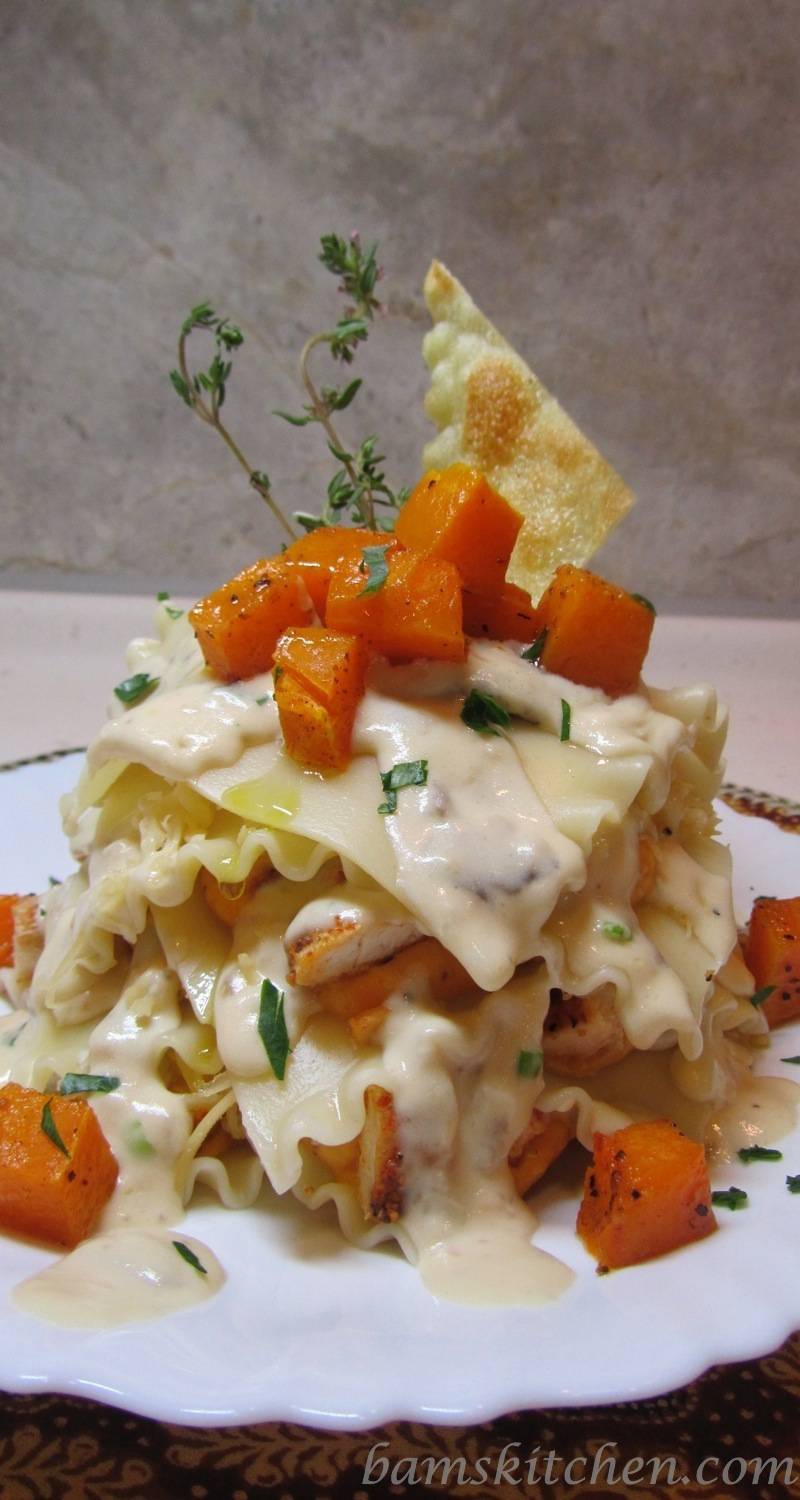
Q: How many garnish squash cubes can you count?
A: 11